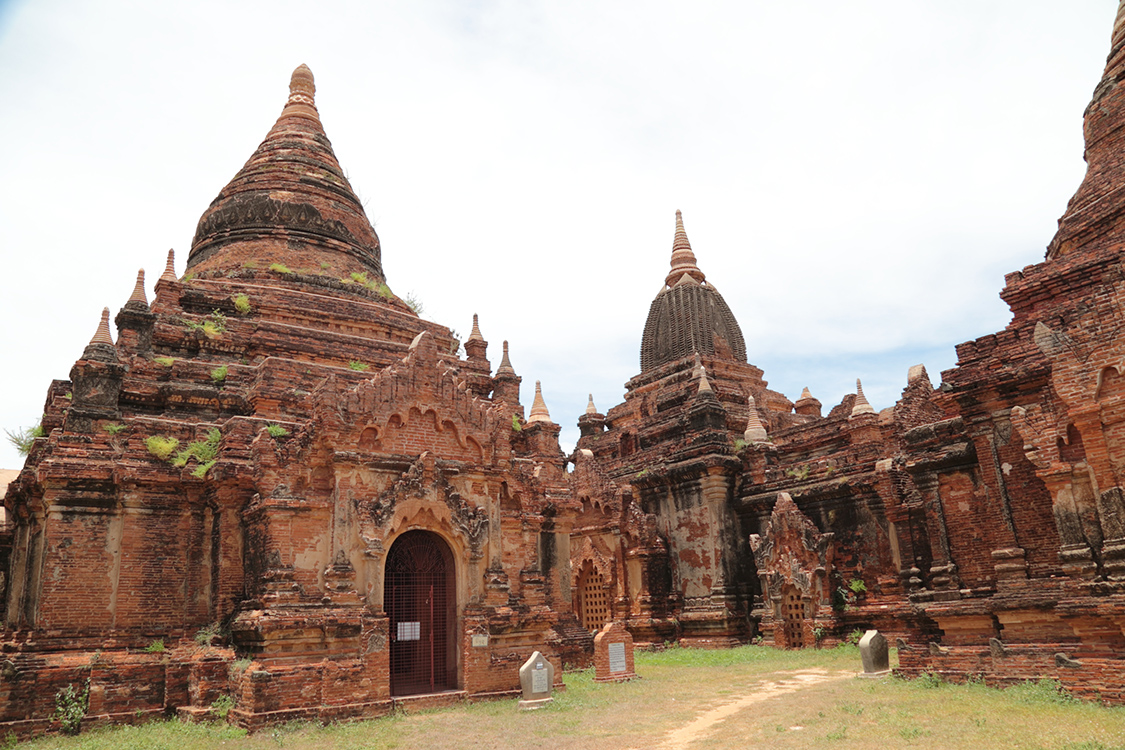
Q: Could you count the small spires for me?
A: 12